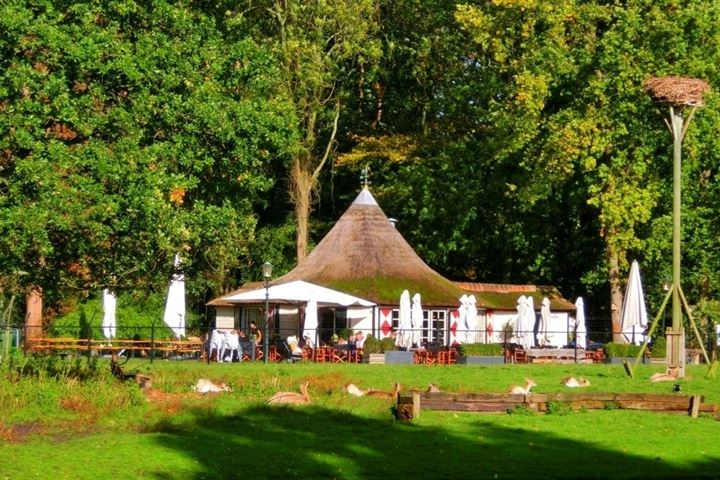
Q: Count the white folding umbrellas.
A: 12